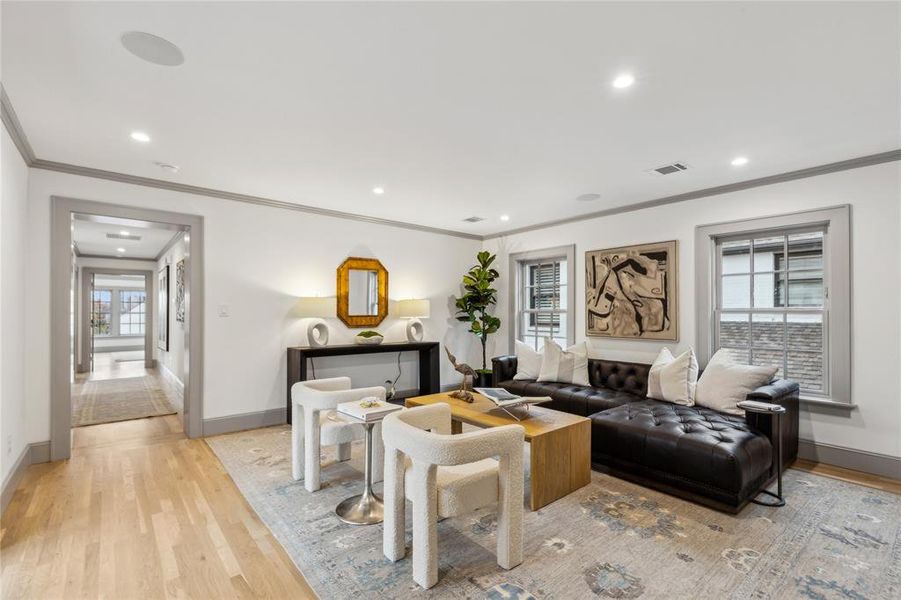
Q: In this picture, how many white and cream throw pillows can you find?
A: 4